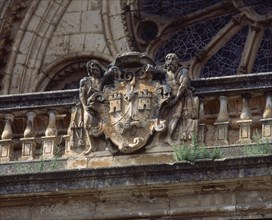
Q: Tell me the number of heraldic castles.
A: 2